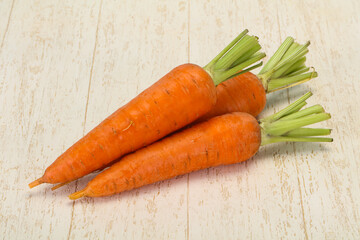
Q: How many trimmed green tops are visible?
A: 3